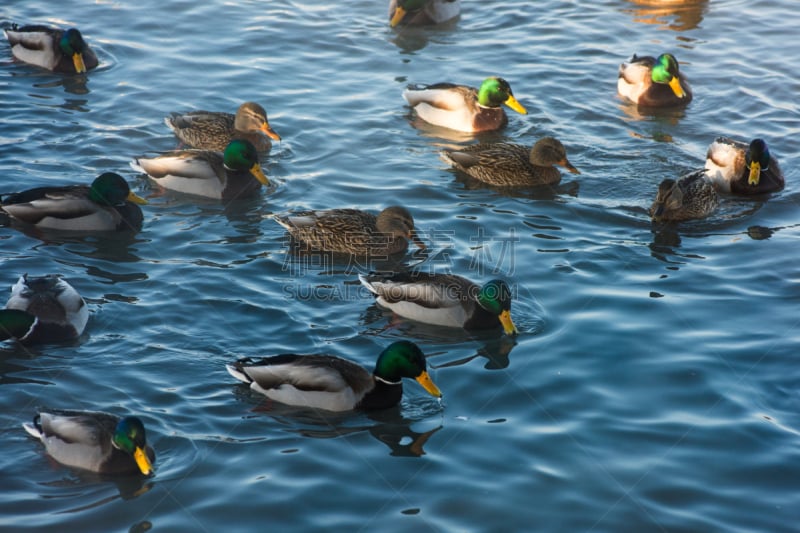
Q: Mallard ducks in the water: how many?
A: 15